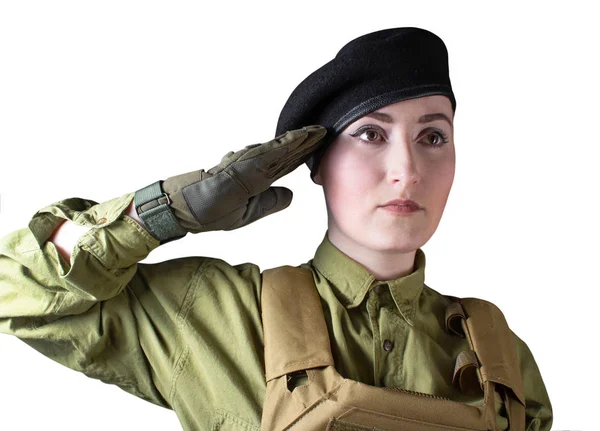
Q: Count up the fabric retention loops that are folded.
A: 2